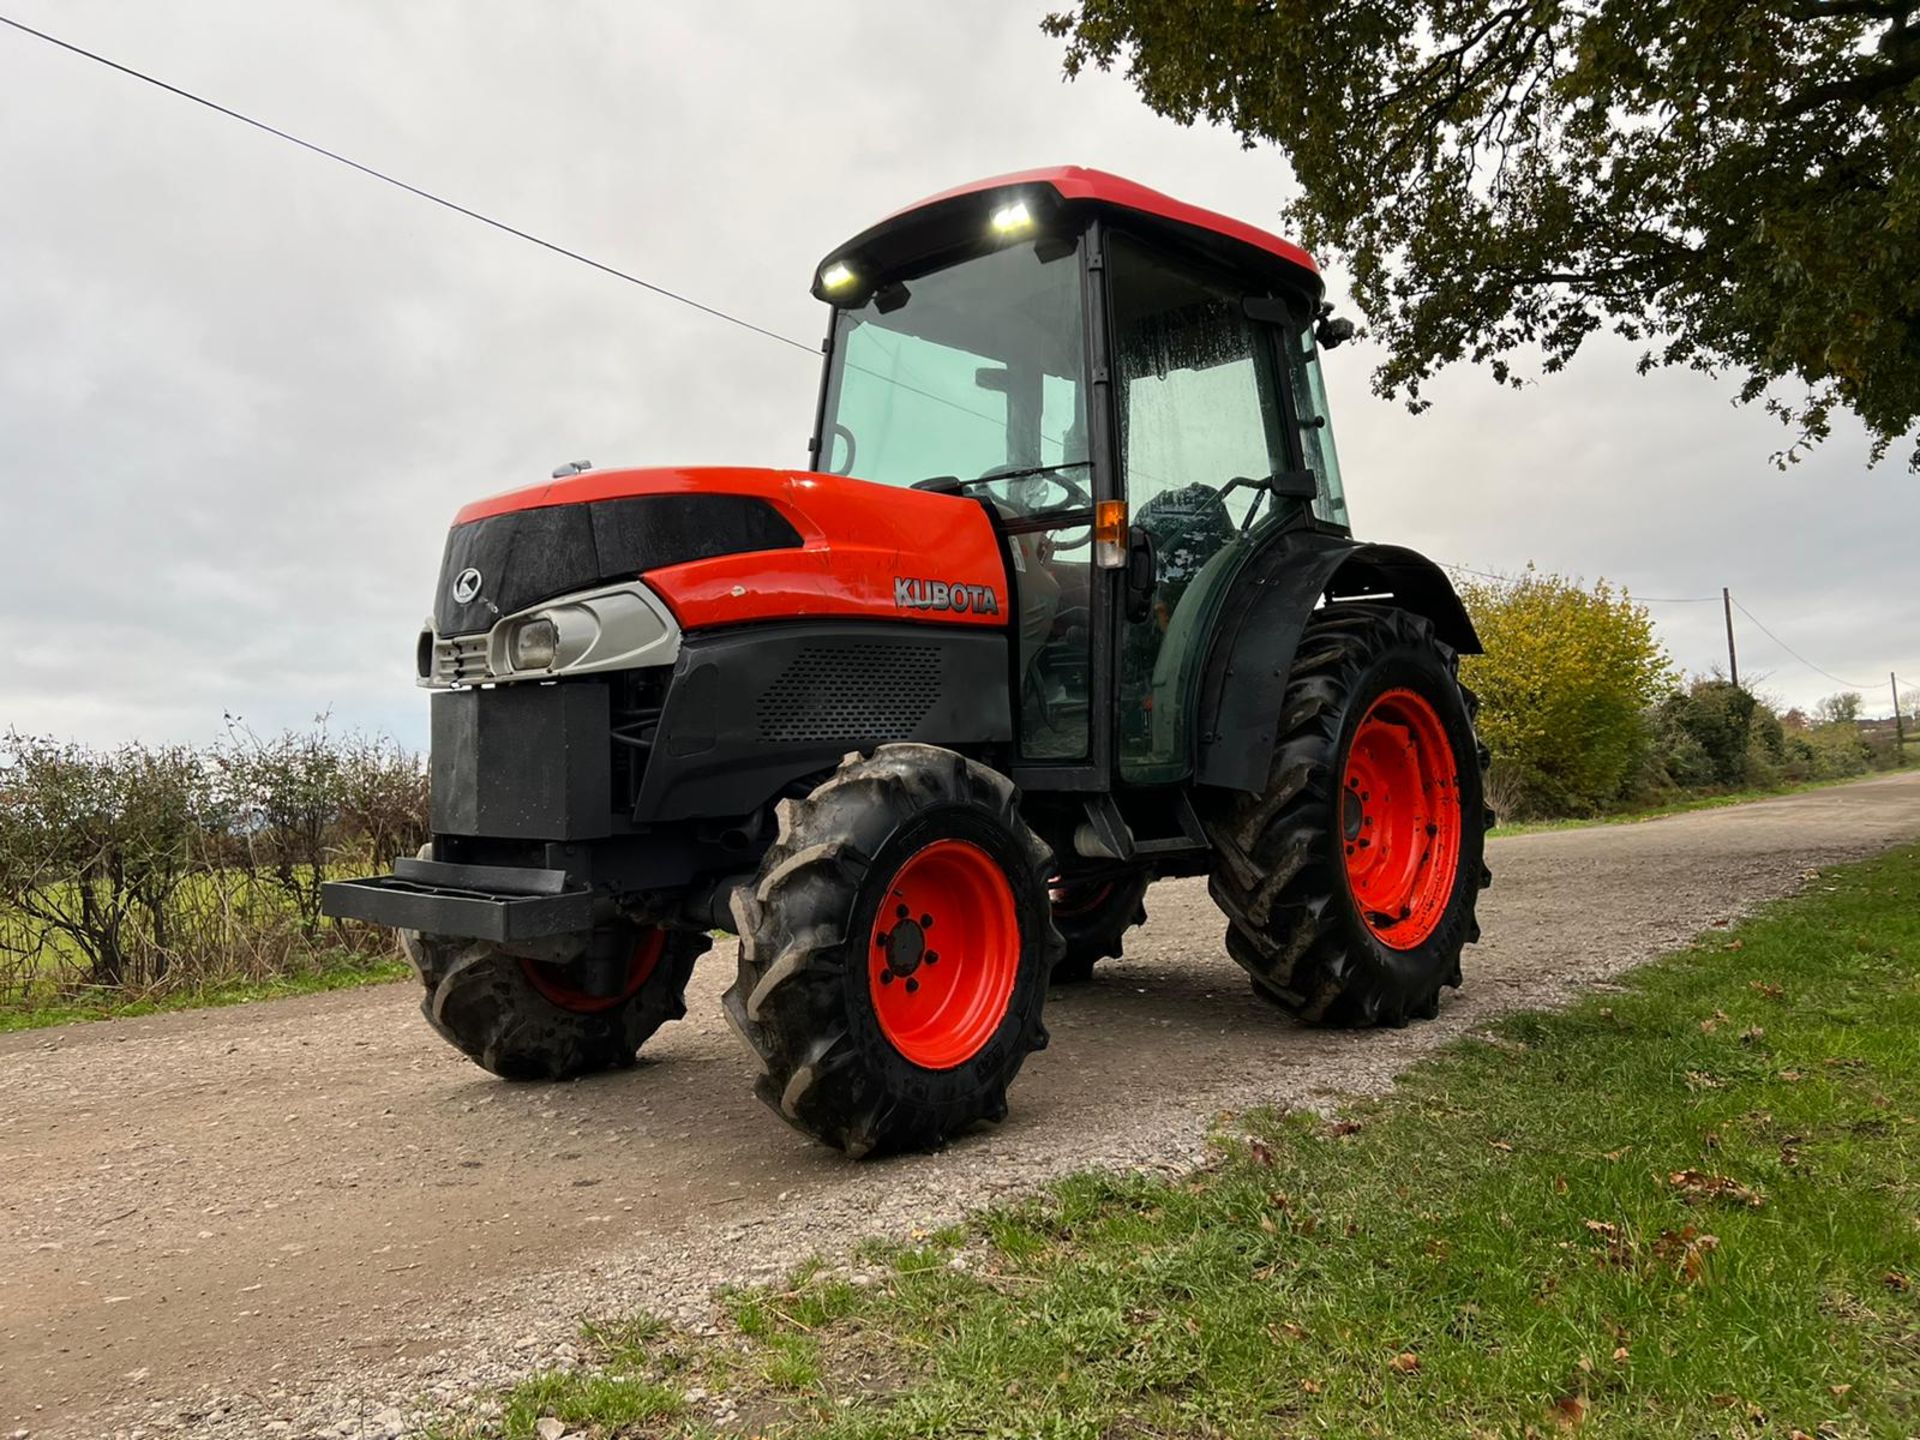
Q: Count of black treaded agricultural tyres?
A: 4